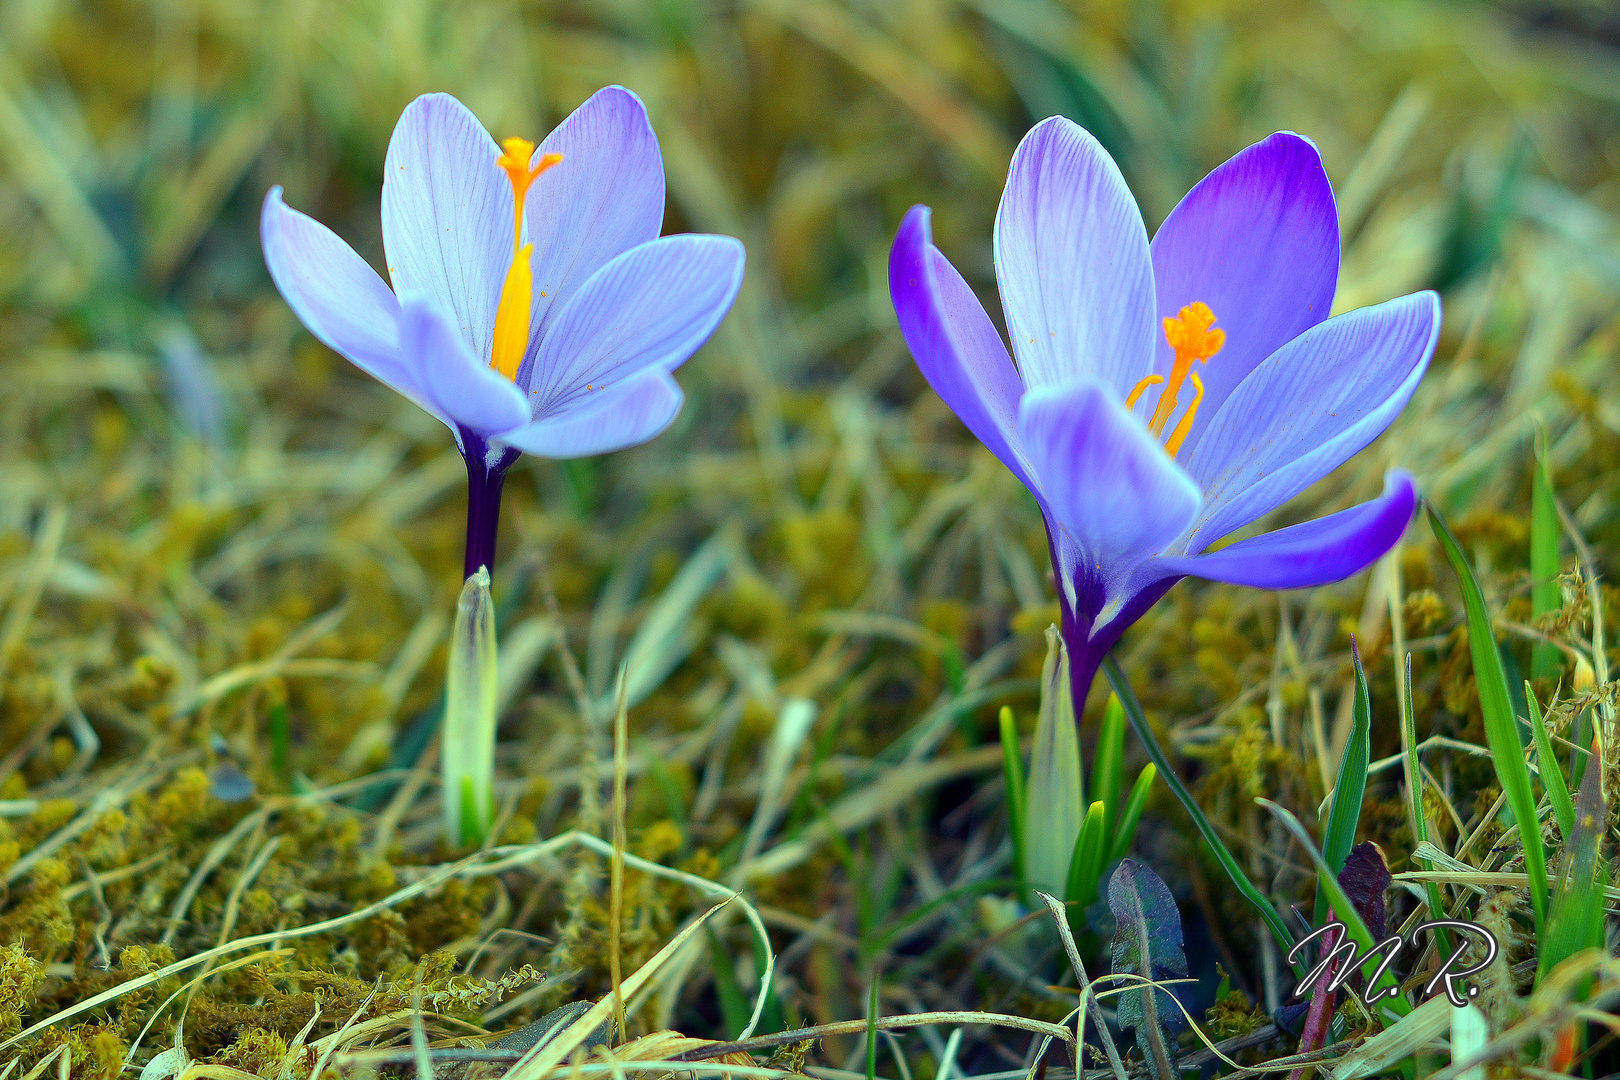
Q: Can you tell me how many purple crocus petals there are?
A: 12